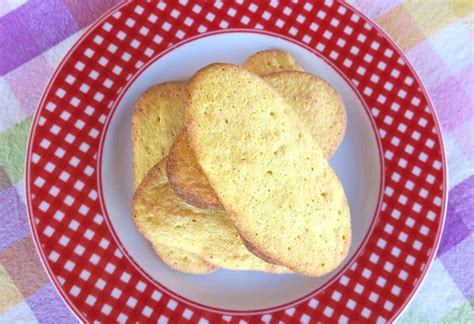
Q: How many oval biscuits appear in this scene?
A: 5